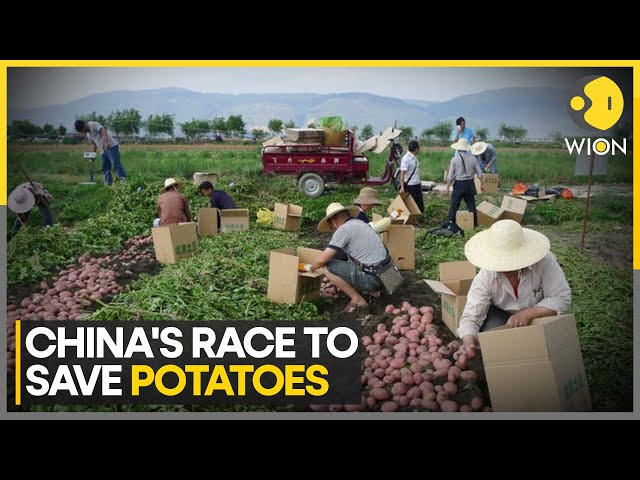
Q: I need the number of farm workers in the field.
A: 11